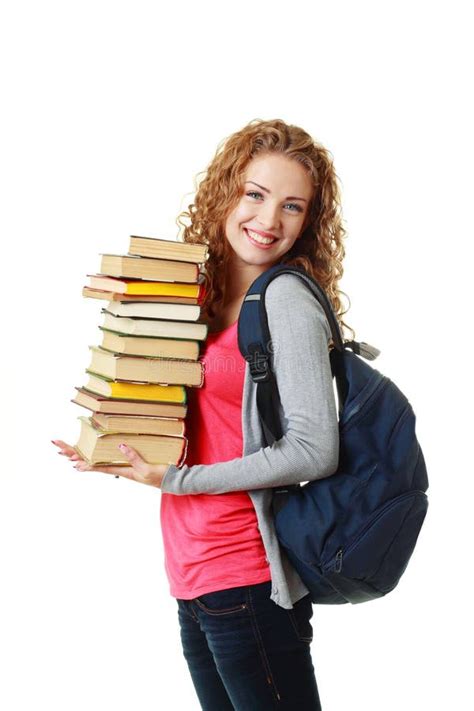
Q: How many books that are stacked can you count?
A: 12